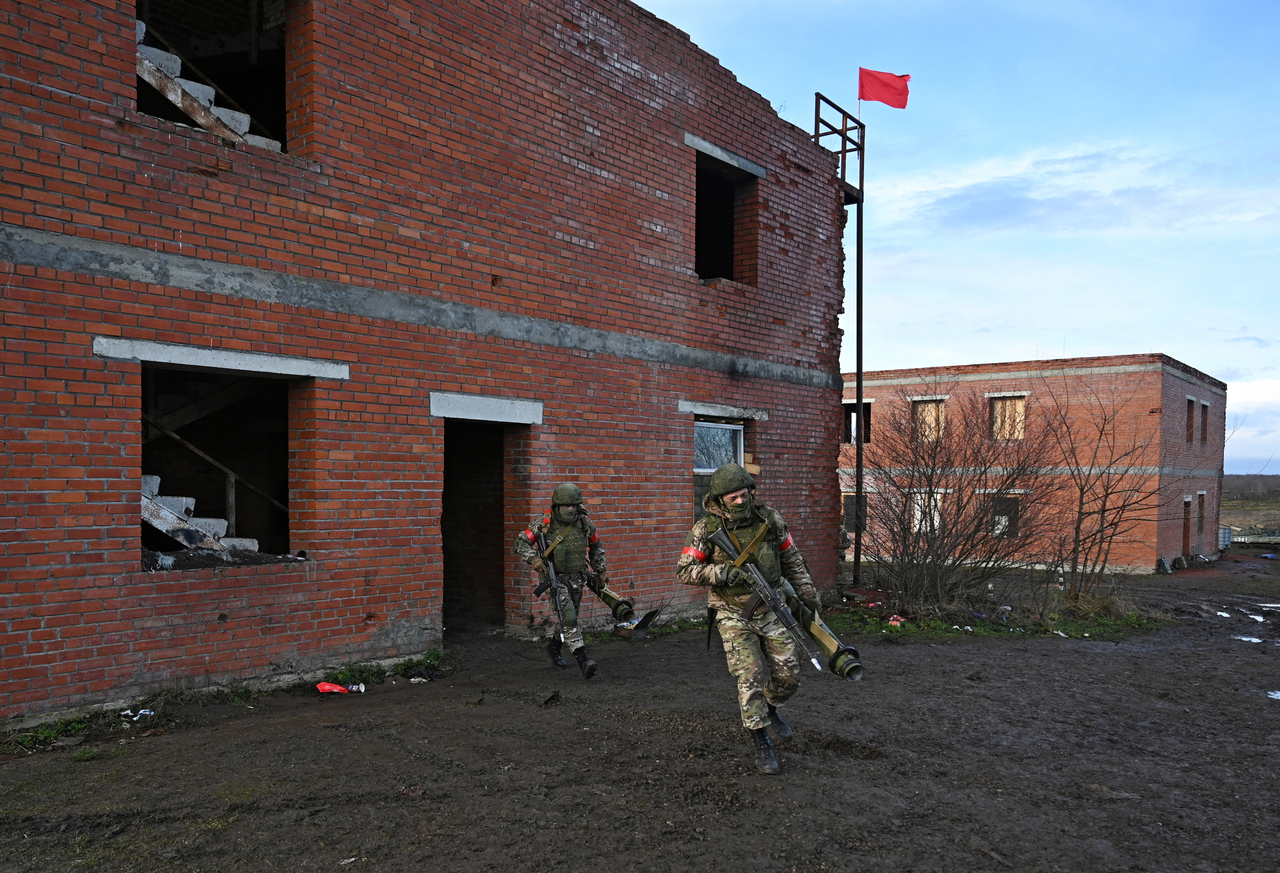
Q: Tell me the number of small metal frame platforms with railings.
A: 1